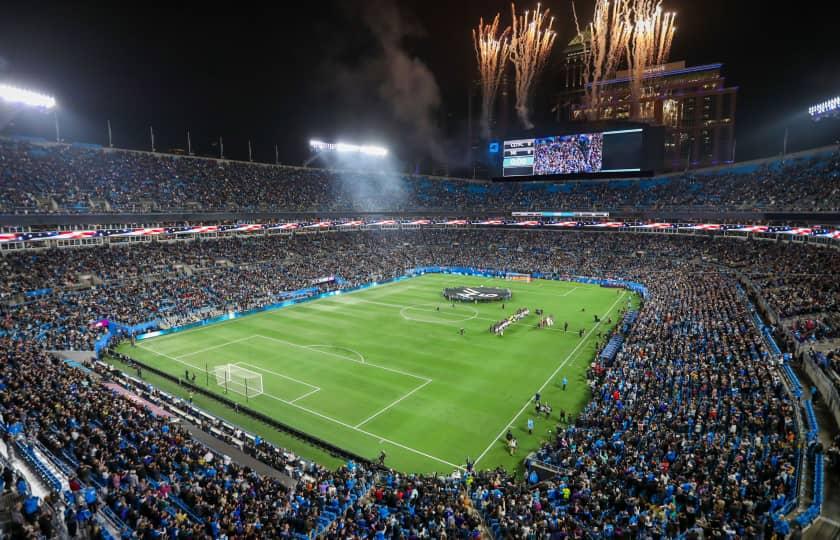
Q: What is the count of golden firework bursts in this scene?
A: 4